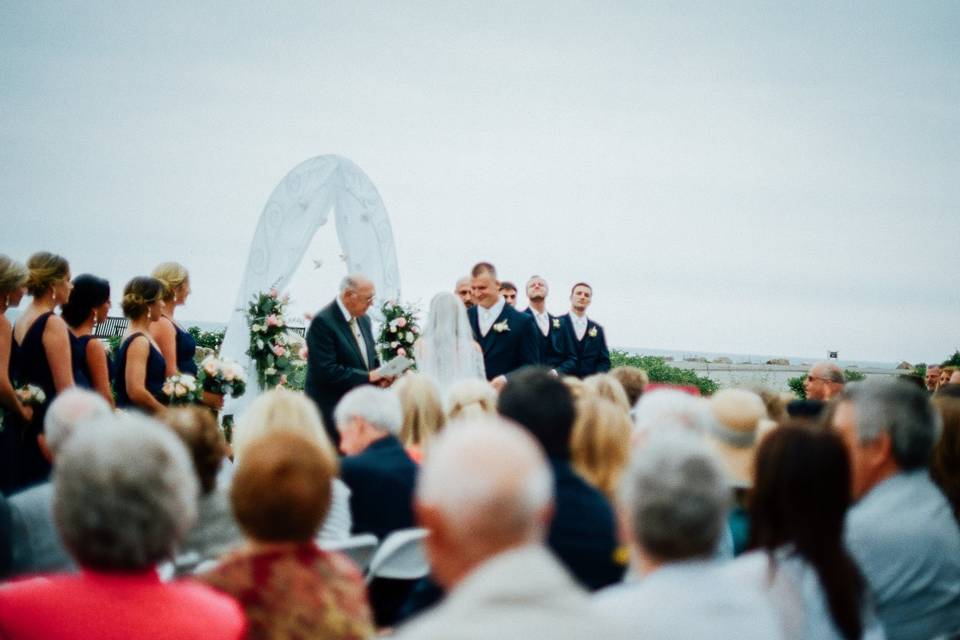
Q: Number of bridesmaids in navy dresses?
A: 5